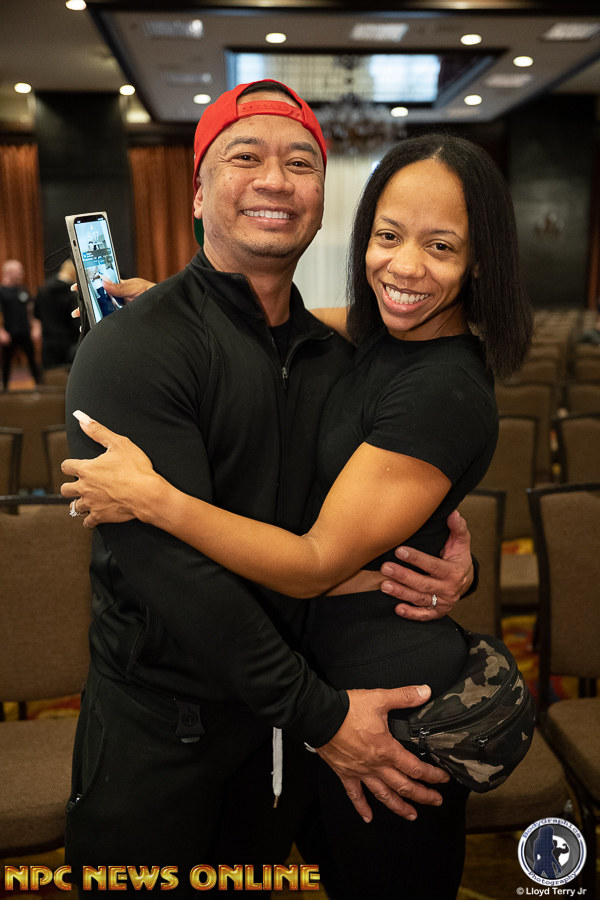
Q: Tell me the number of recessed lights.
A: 9